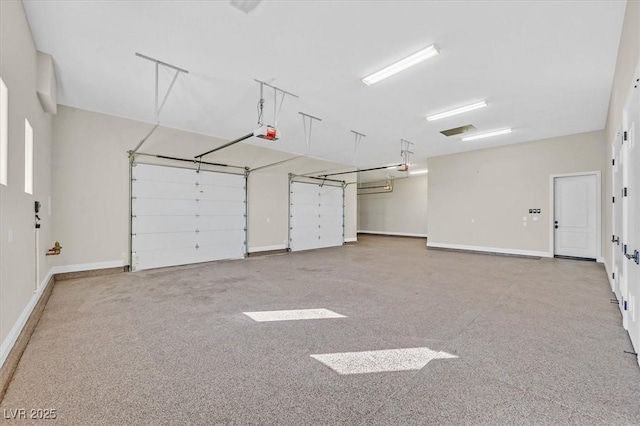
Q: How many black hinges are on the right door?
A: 4